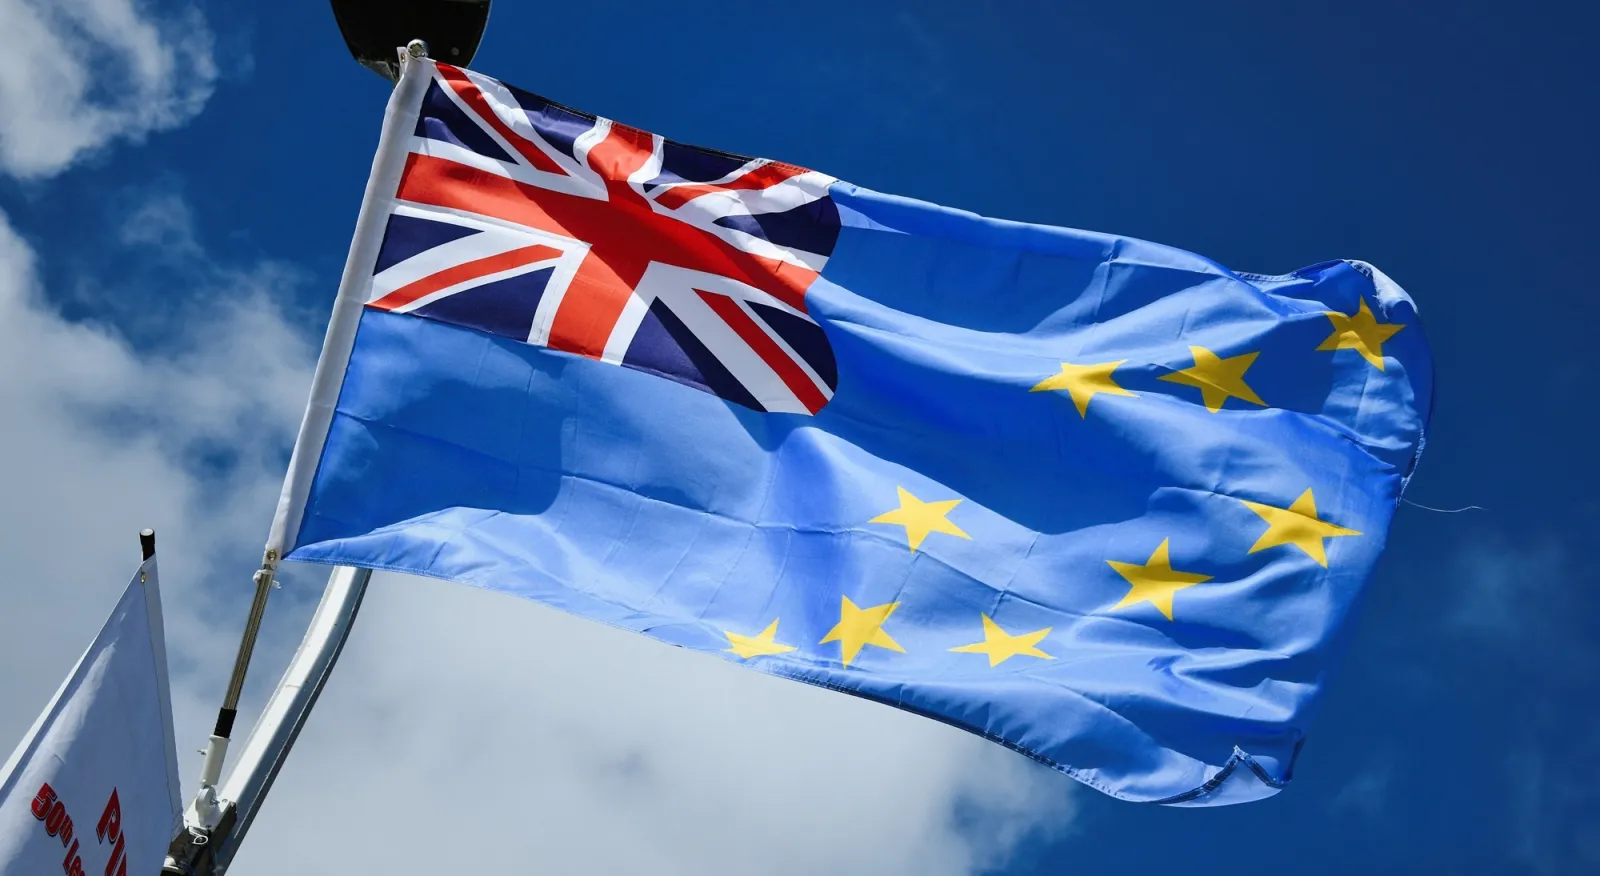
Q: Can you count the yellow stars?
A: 9